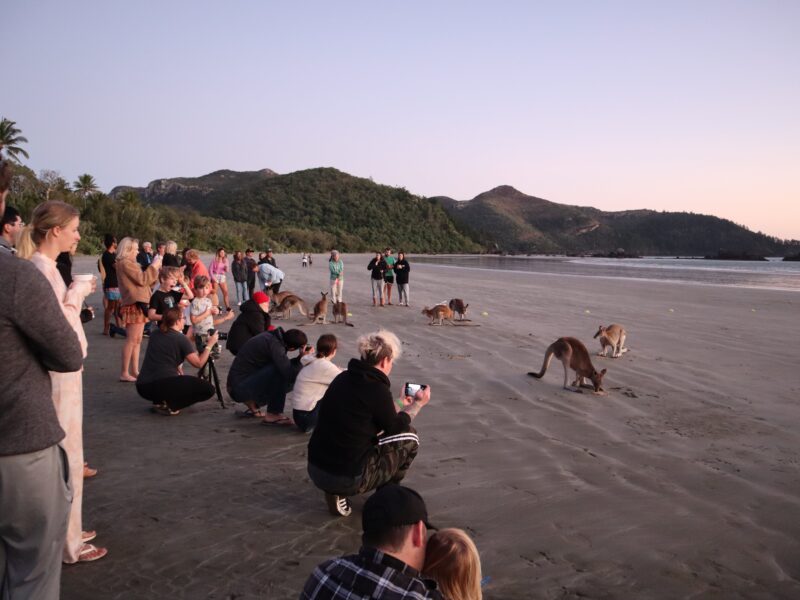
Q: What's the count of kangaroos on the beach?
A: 8